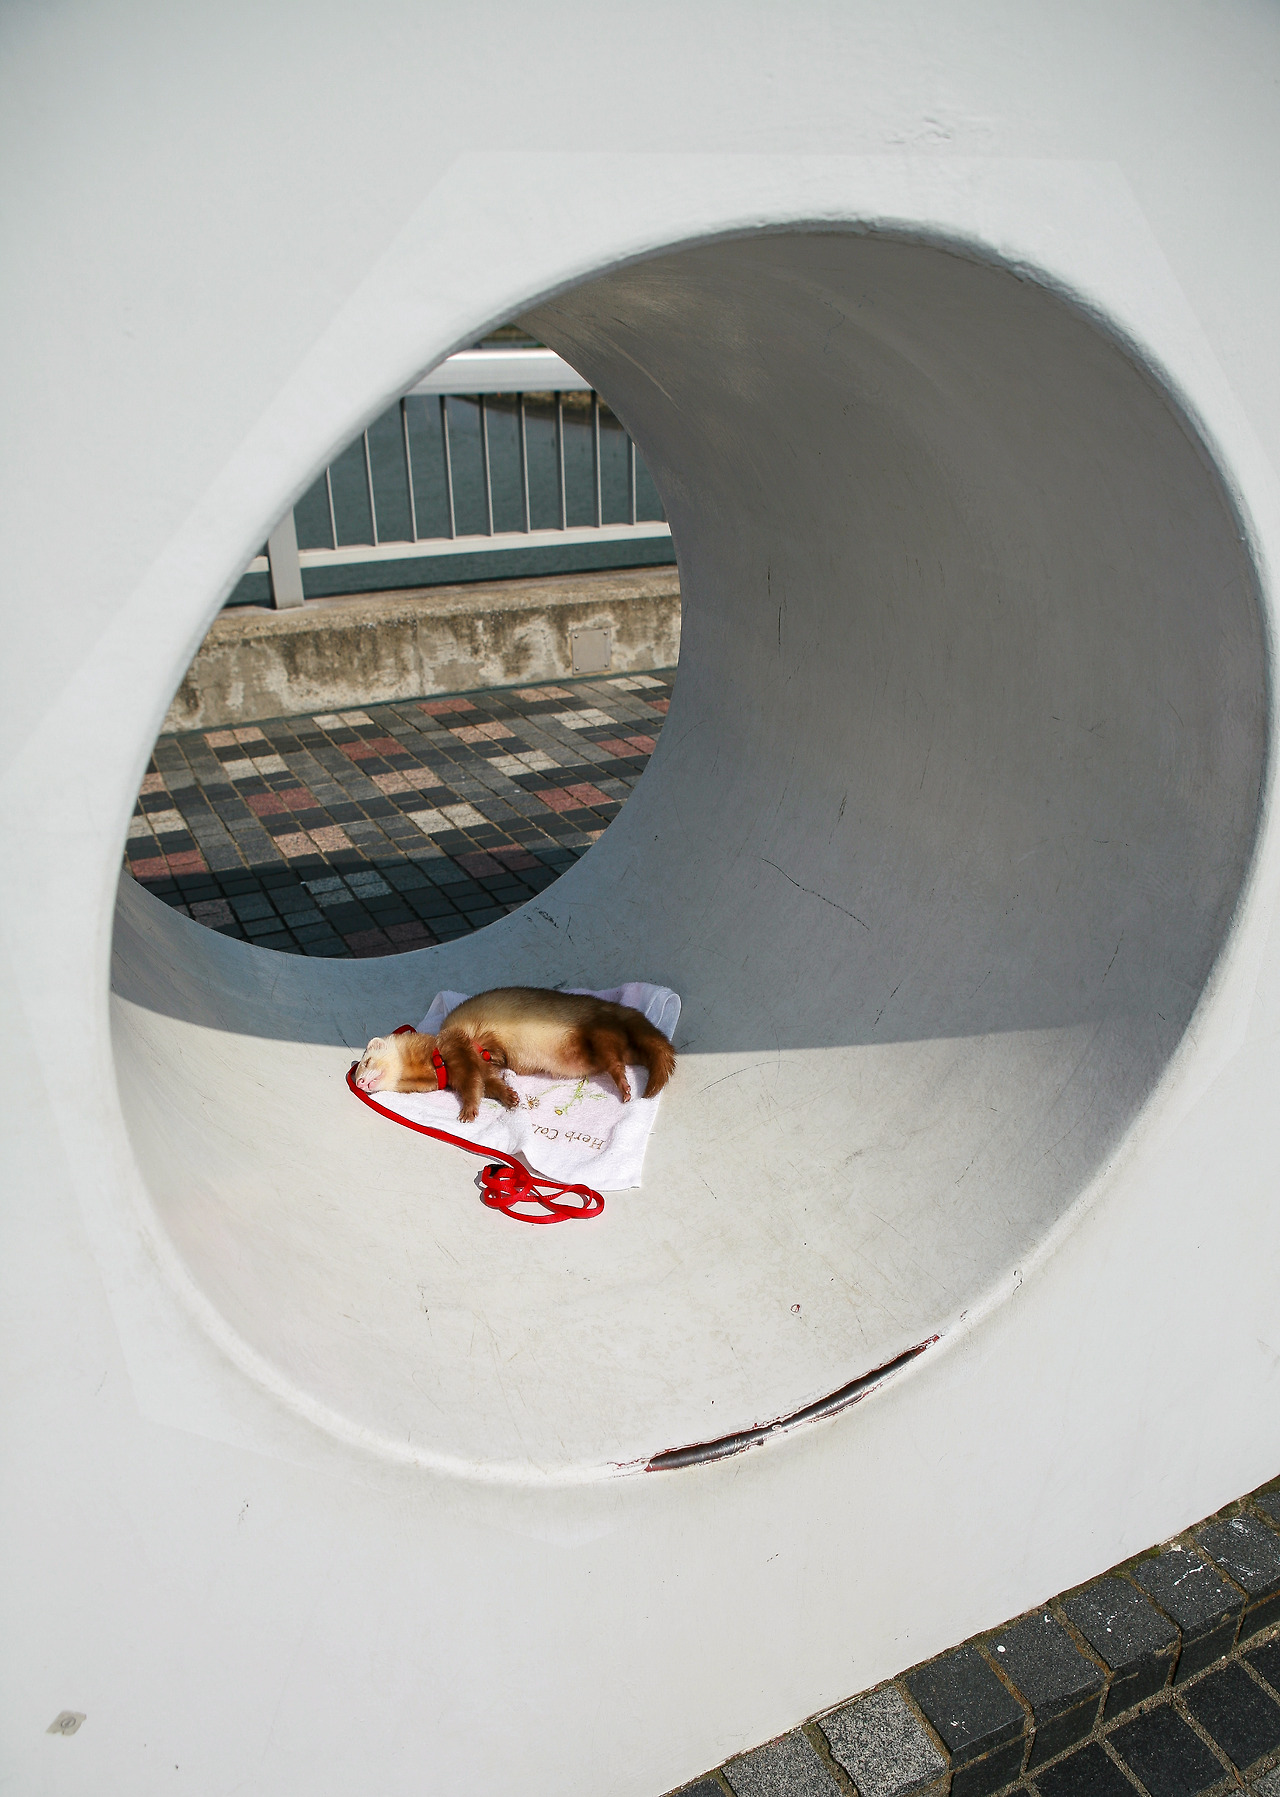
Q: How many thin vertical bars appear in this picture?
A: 9